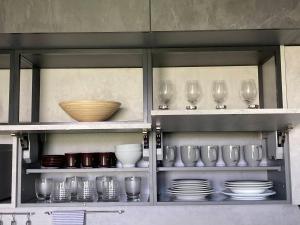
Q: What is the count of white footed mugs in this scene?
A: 5